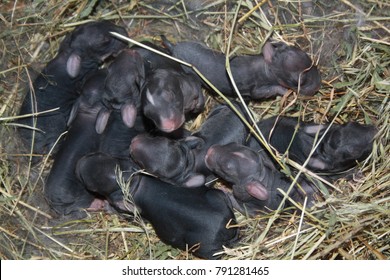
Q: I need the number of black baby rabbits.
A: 9